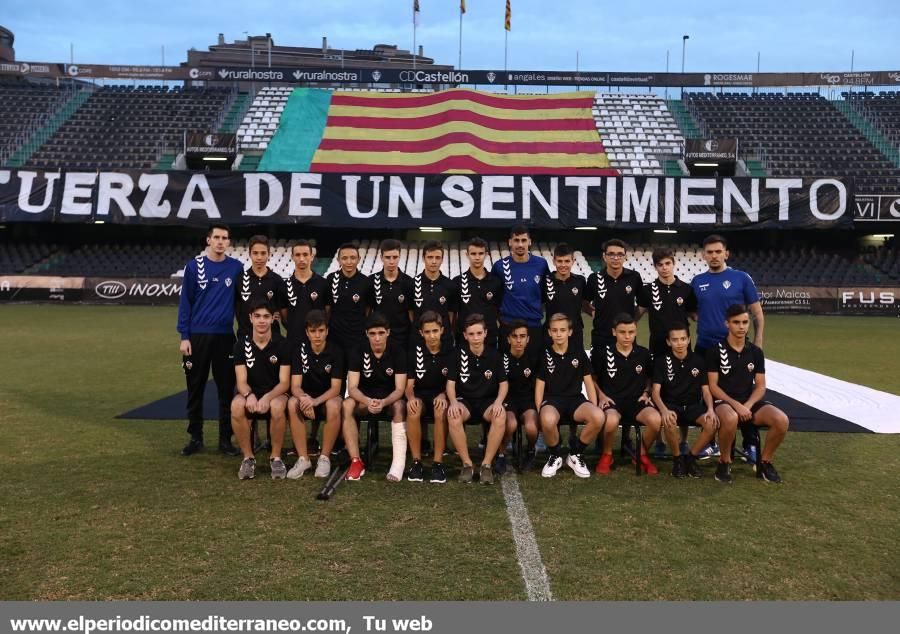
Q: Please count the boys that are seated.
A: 10